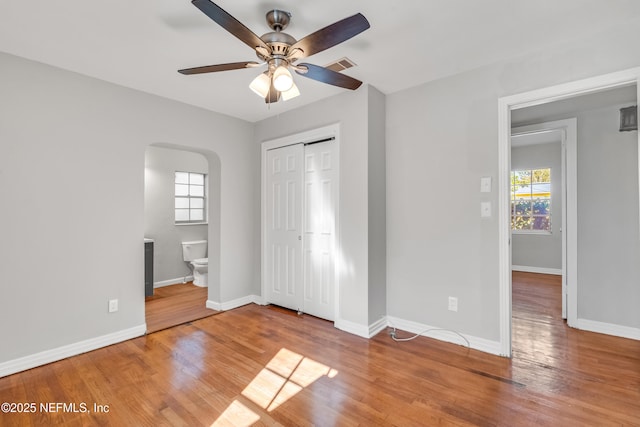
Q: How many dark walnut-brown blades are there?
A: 5